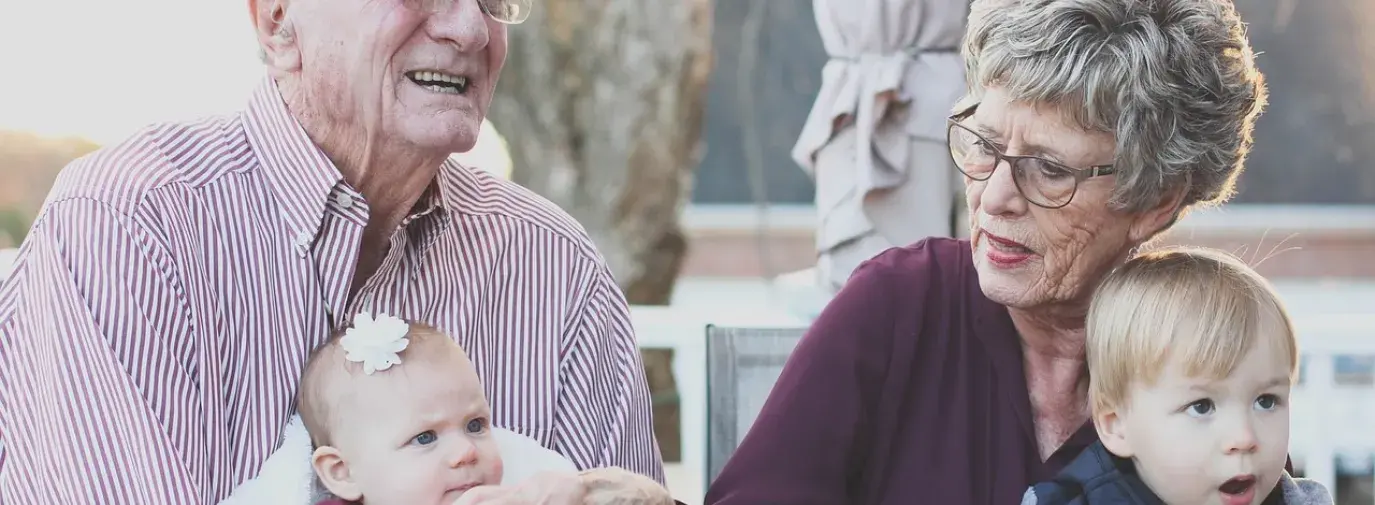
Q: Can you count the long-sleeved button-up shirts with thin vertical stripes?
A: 1